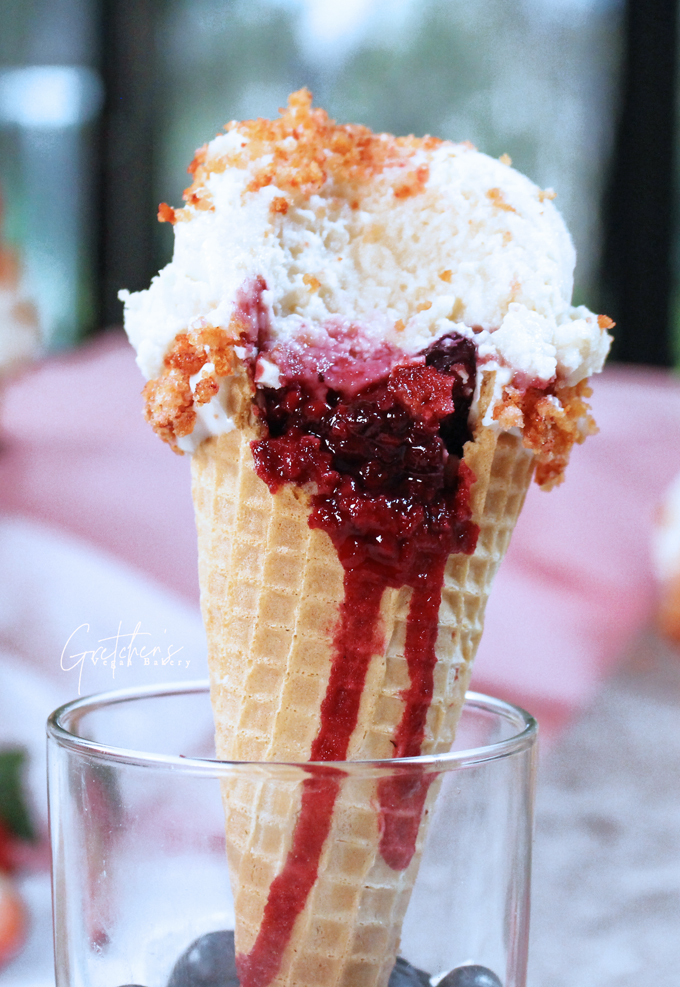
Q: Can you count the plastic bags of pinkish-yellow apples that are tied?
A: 0